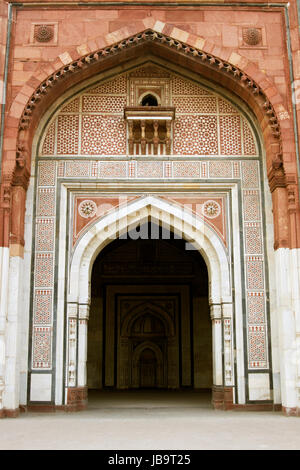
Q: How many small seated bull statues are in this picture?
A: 0